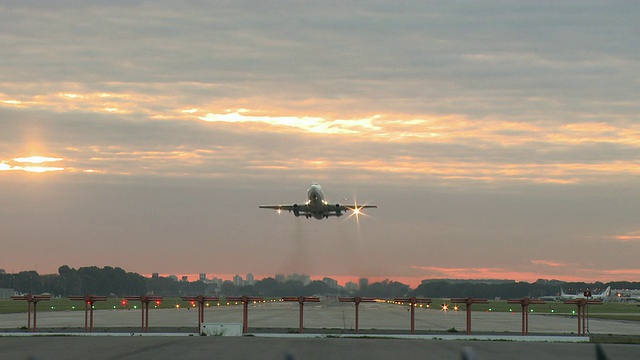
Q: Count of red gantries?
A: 11